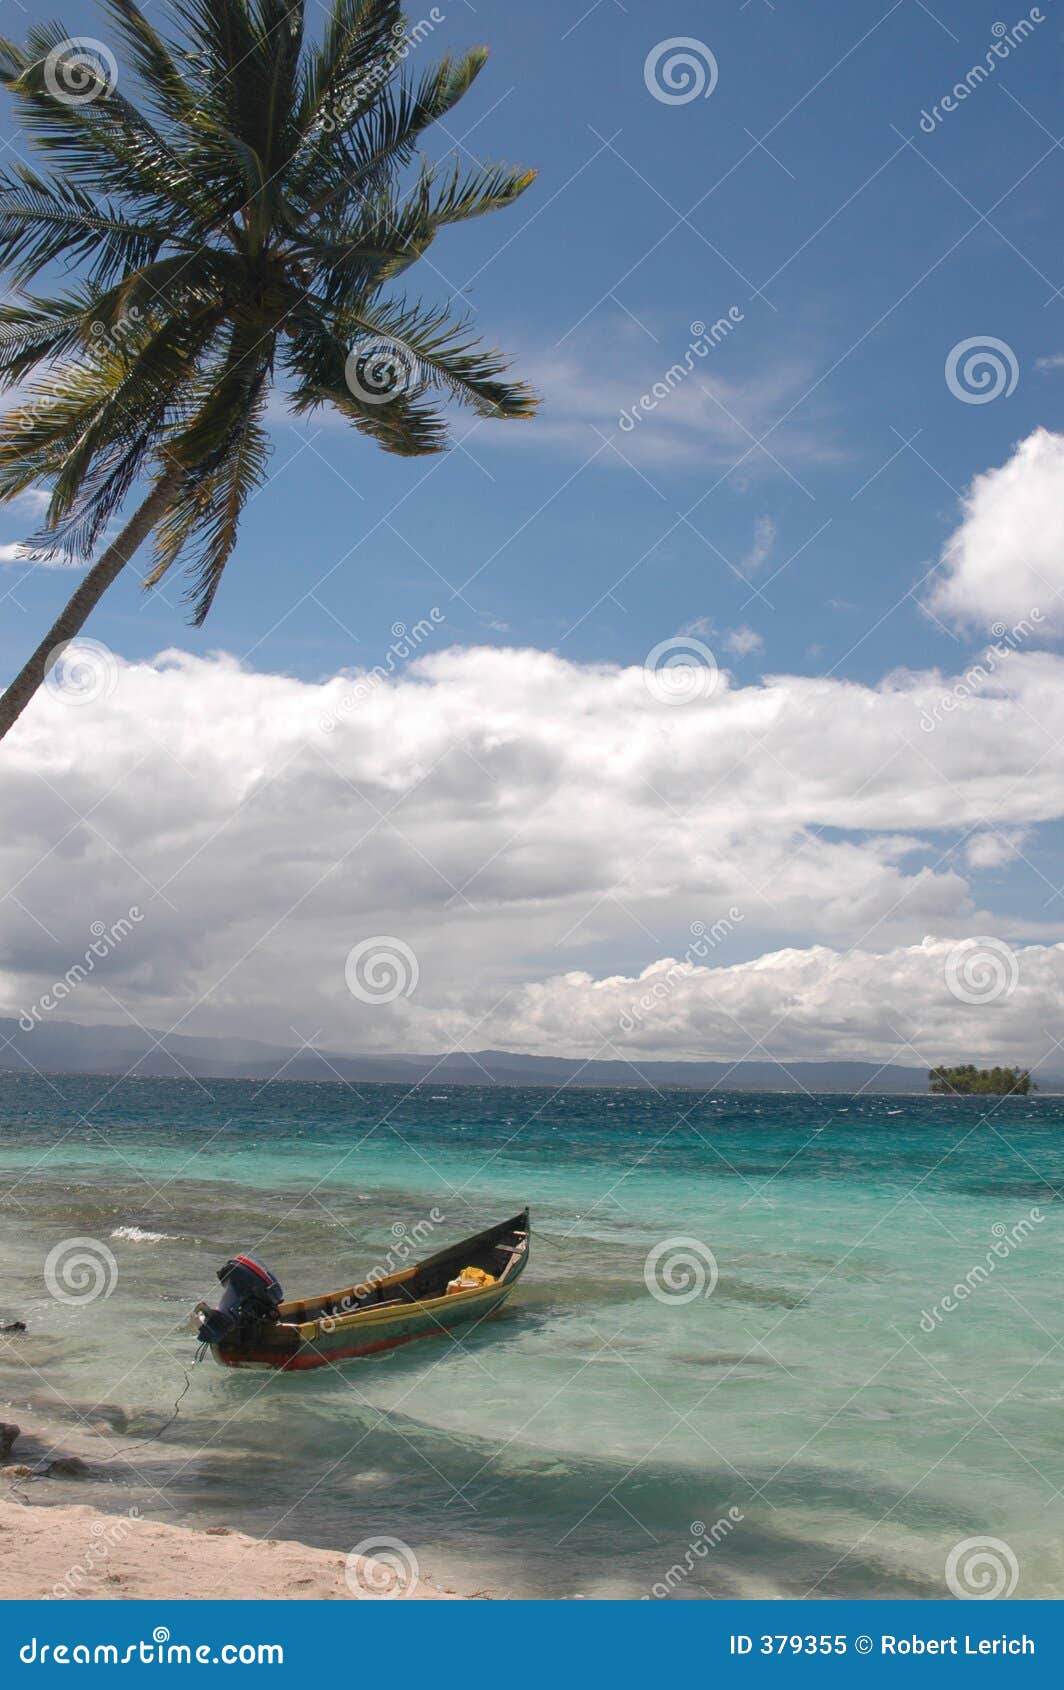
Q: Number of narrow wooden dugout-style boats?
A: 1